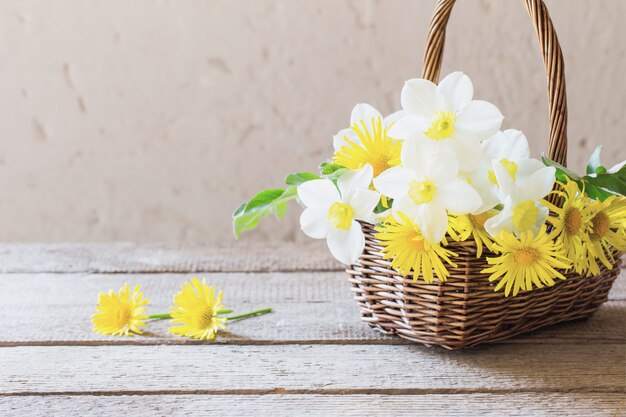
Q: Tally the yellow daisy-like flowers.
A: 8